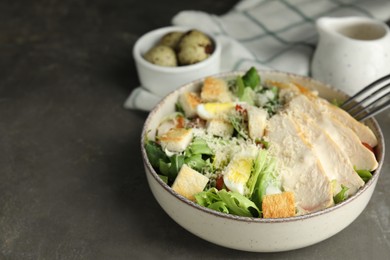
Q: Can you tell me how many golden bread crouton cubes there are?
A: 7